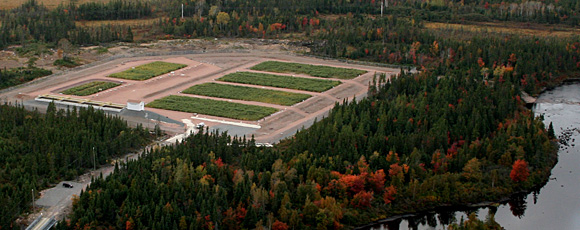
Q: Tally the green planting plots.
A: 6